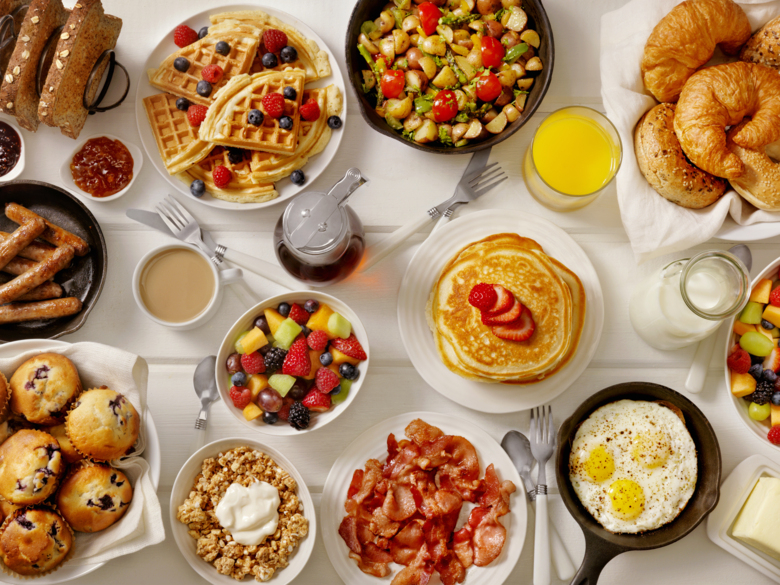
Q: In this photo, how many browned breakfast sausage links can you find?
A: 7